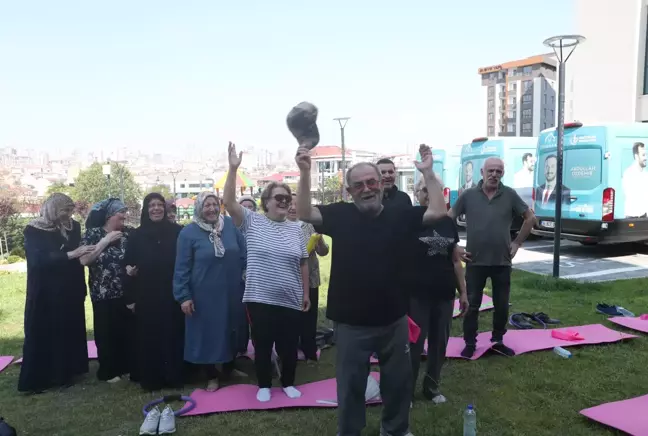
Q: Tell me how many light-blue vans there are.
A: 3